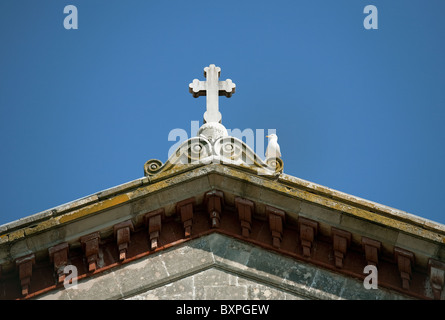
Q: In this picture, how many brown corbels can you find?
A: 14